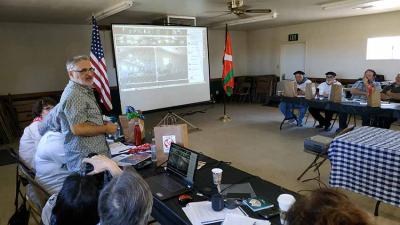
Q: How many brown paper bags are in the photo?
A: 6